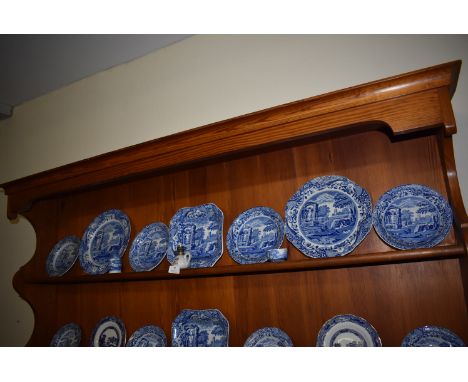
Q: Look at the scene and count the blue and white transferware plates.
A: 14